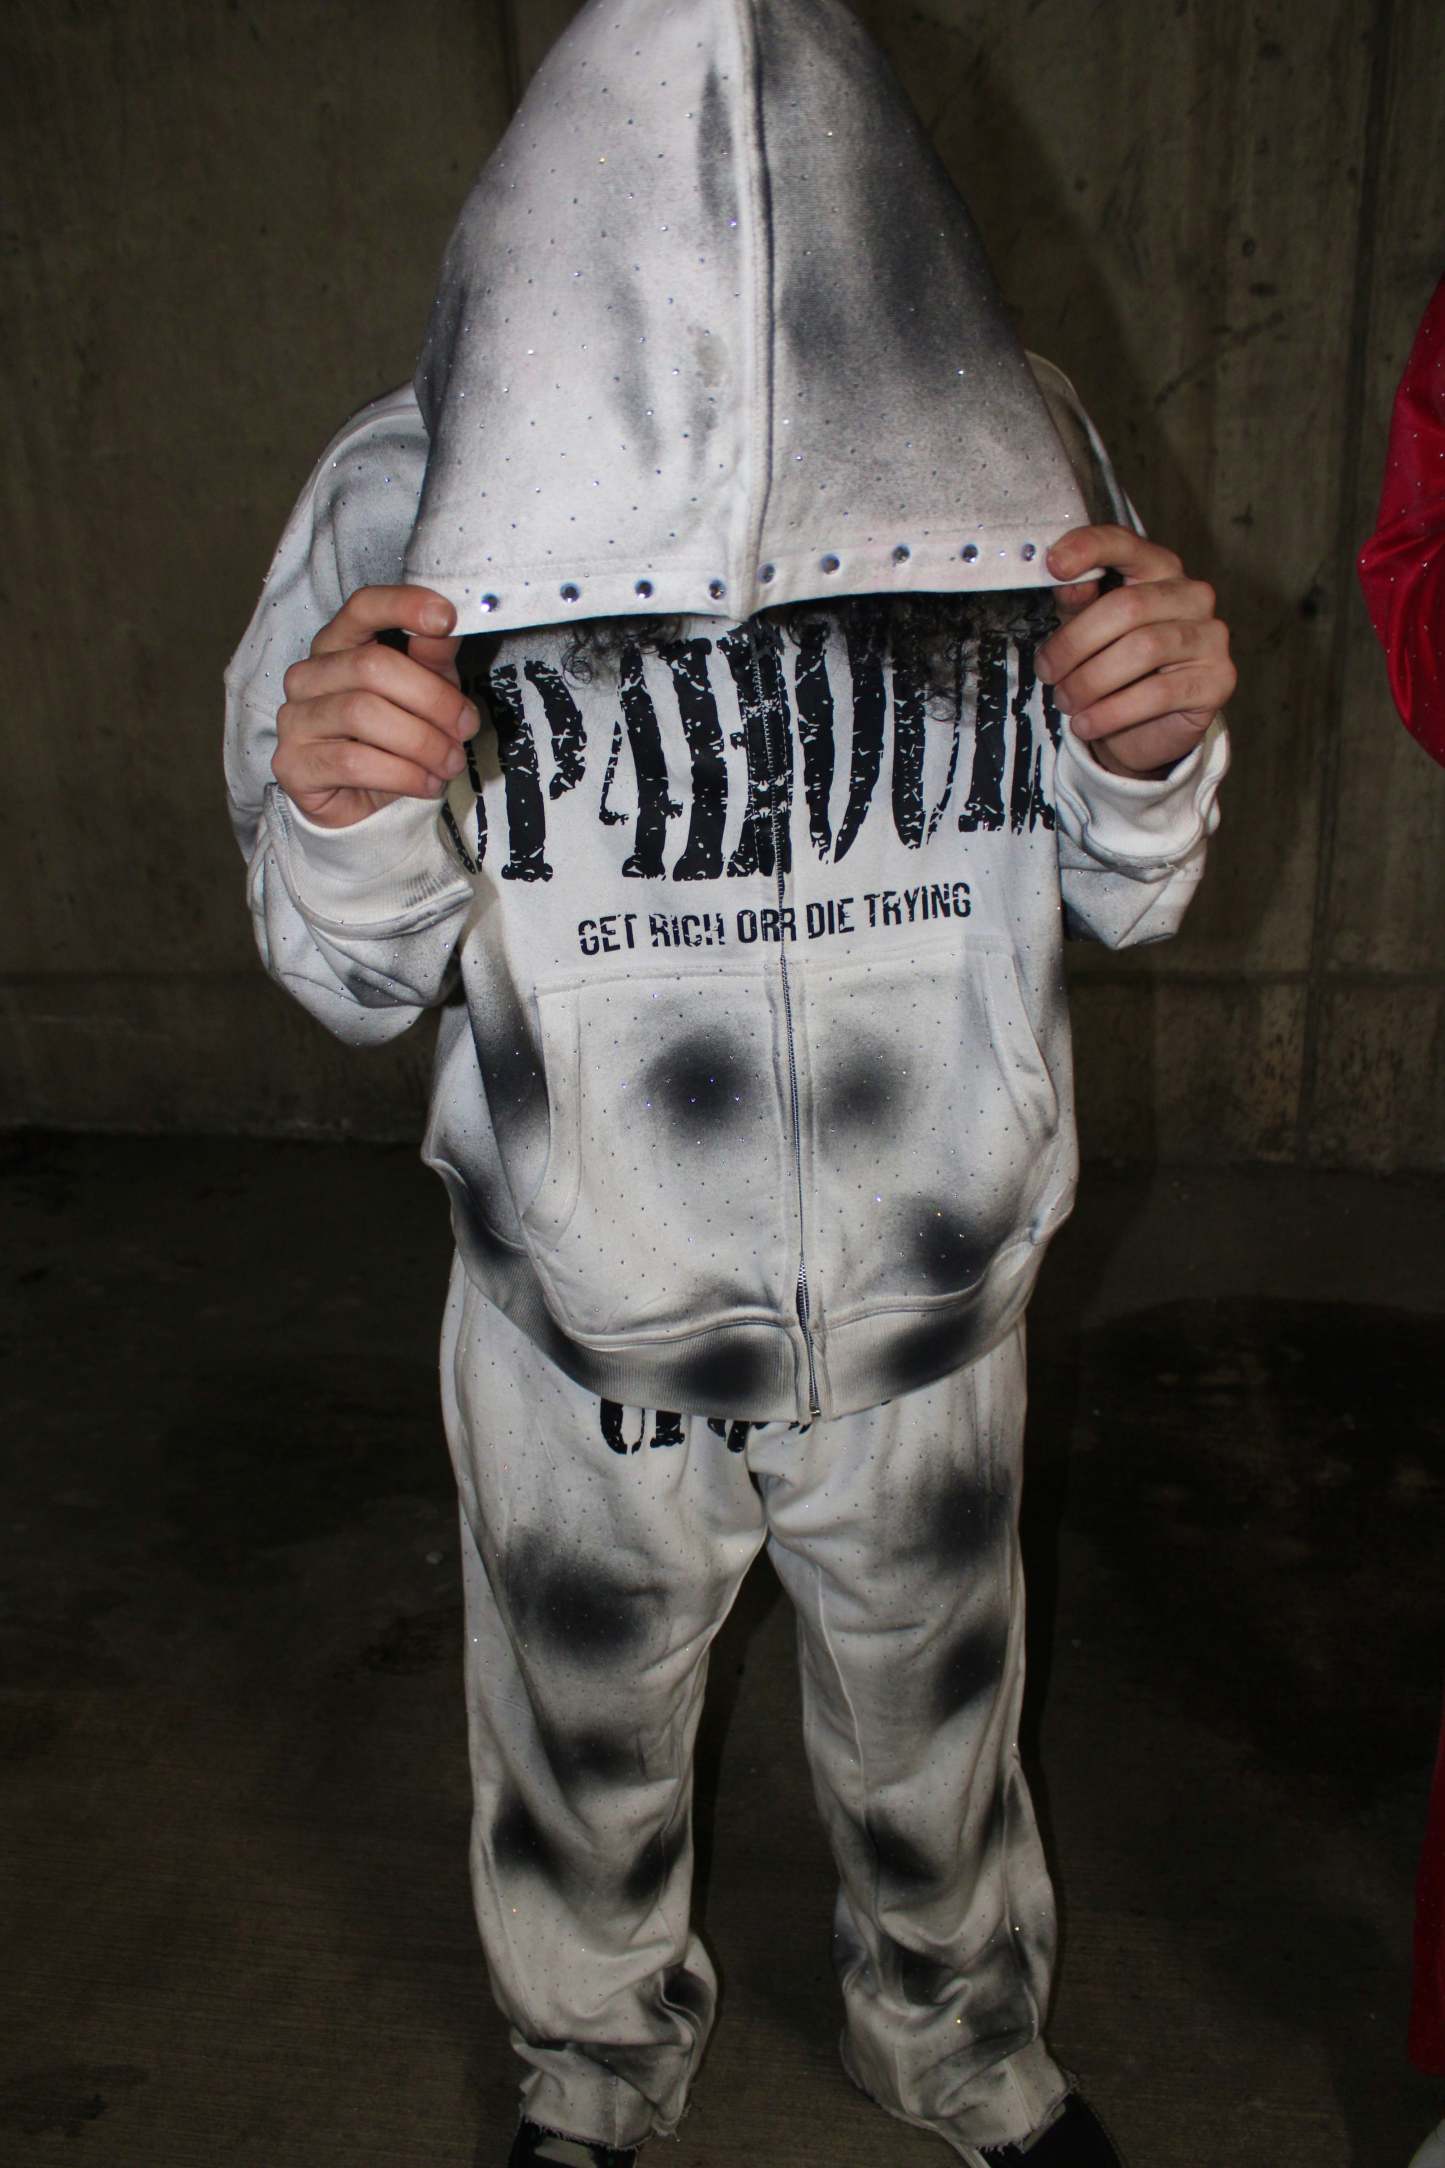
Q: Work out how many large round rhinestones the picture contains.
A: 9